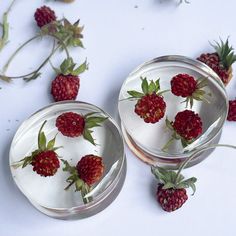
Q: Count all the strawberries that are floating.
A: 6